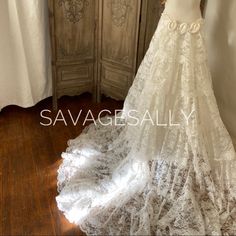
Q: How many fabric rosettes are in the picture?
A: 3